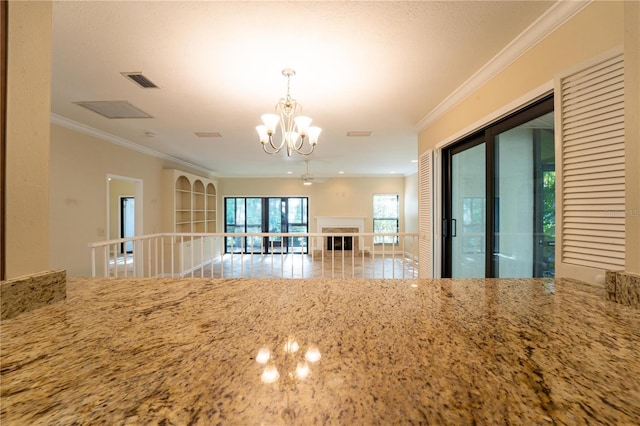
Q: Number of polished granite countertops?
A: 1